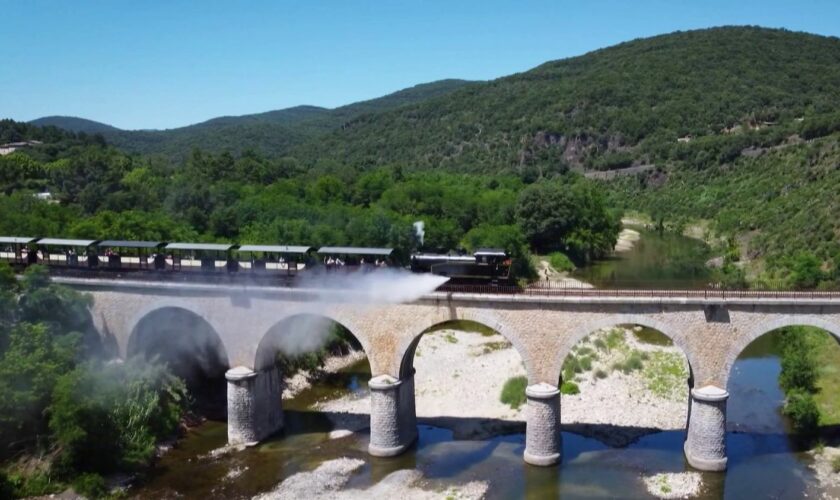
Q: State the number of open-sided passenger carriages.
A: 6